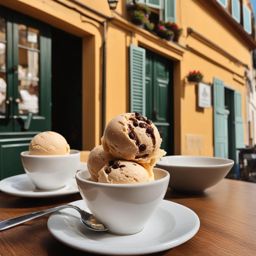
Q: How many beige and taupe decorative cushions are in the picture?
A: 0